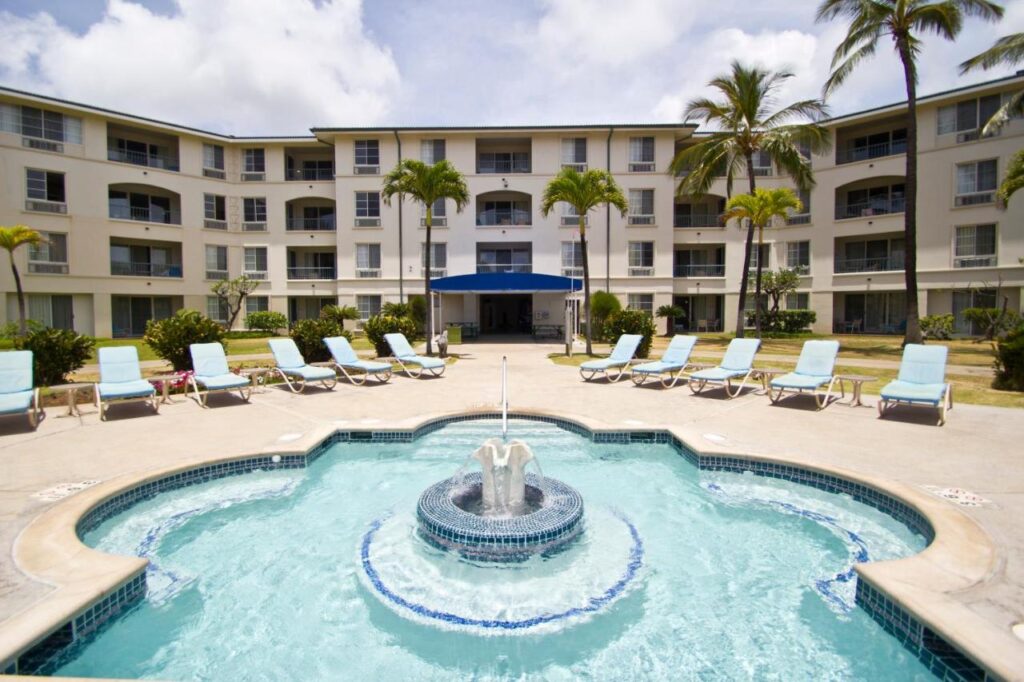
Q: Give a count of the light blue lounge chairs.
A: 11